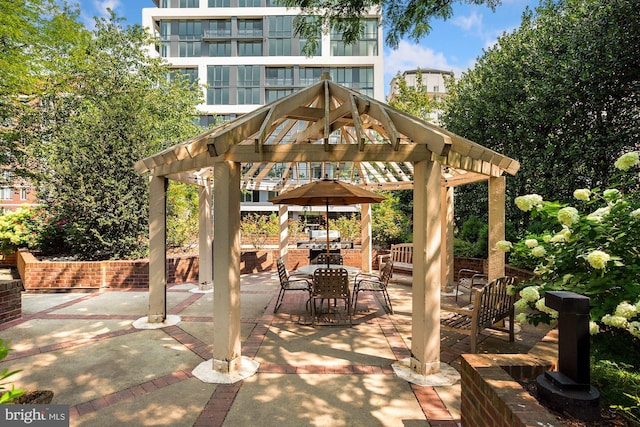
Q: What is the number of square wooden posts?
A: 8